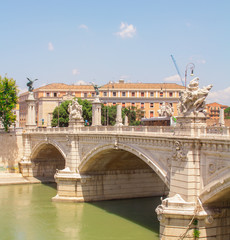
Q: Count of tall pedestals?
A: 2